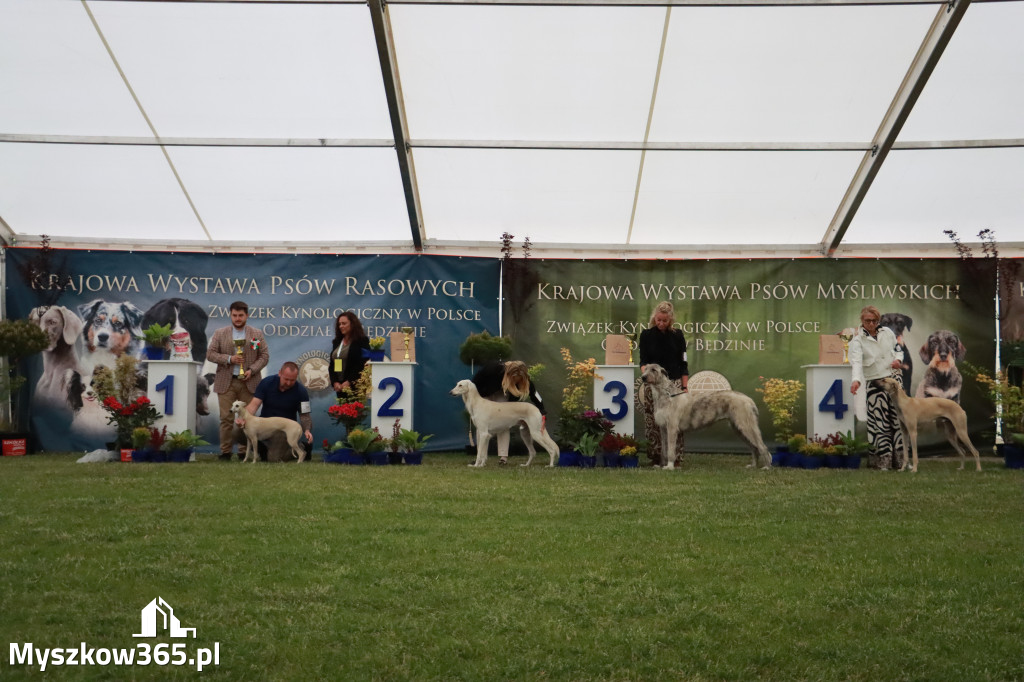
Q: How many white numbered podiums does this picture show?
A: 4